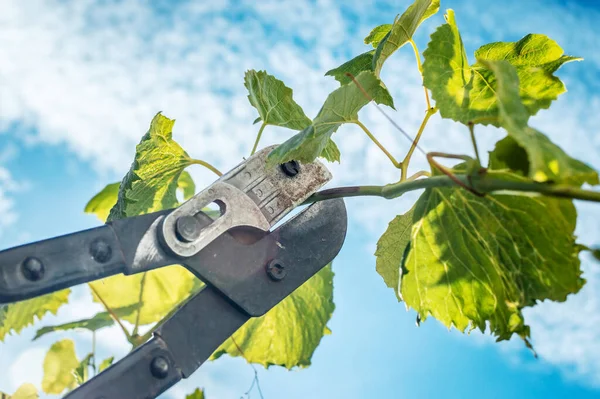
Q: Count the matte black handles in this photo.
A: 2